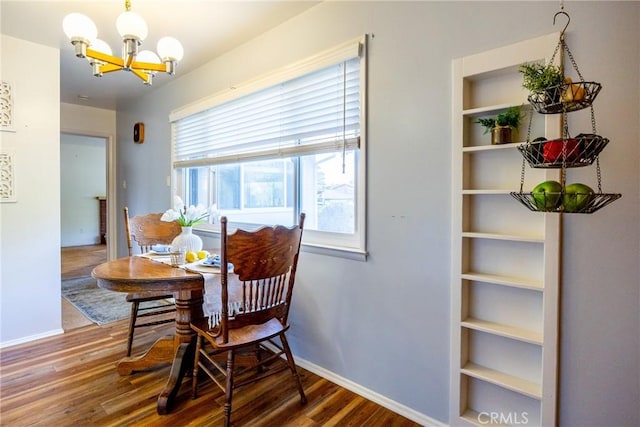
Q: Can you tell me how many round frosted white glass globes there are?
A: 5